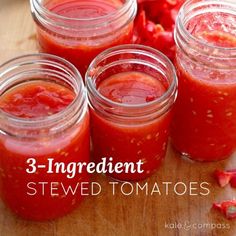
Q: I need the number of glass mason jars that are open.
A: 4